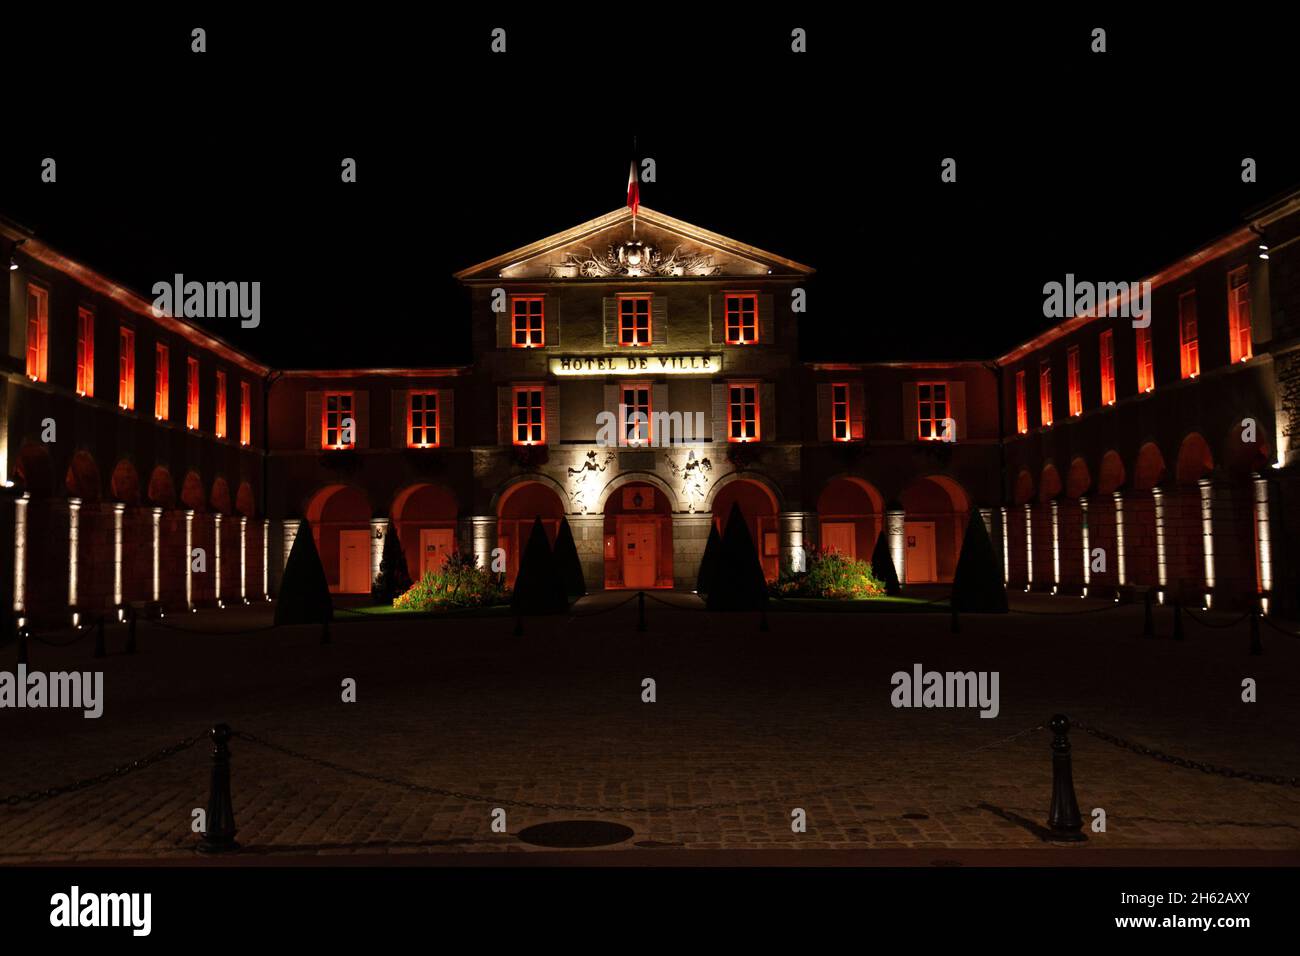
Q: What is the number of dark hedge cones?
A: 8